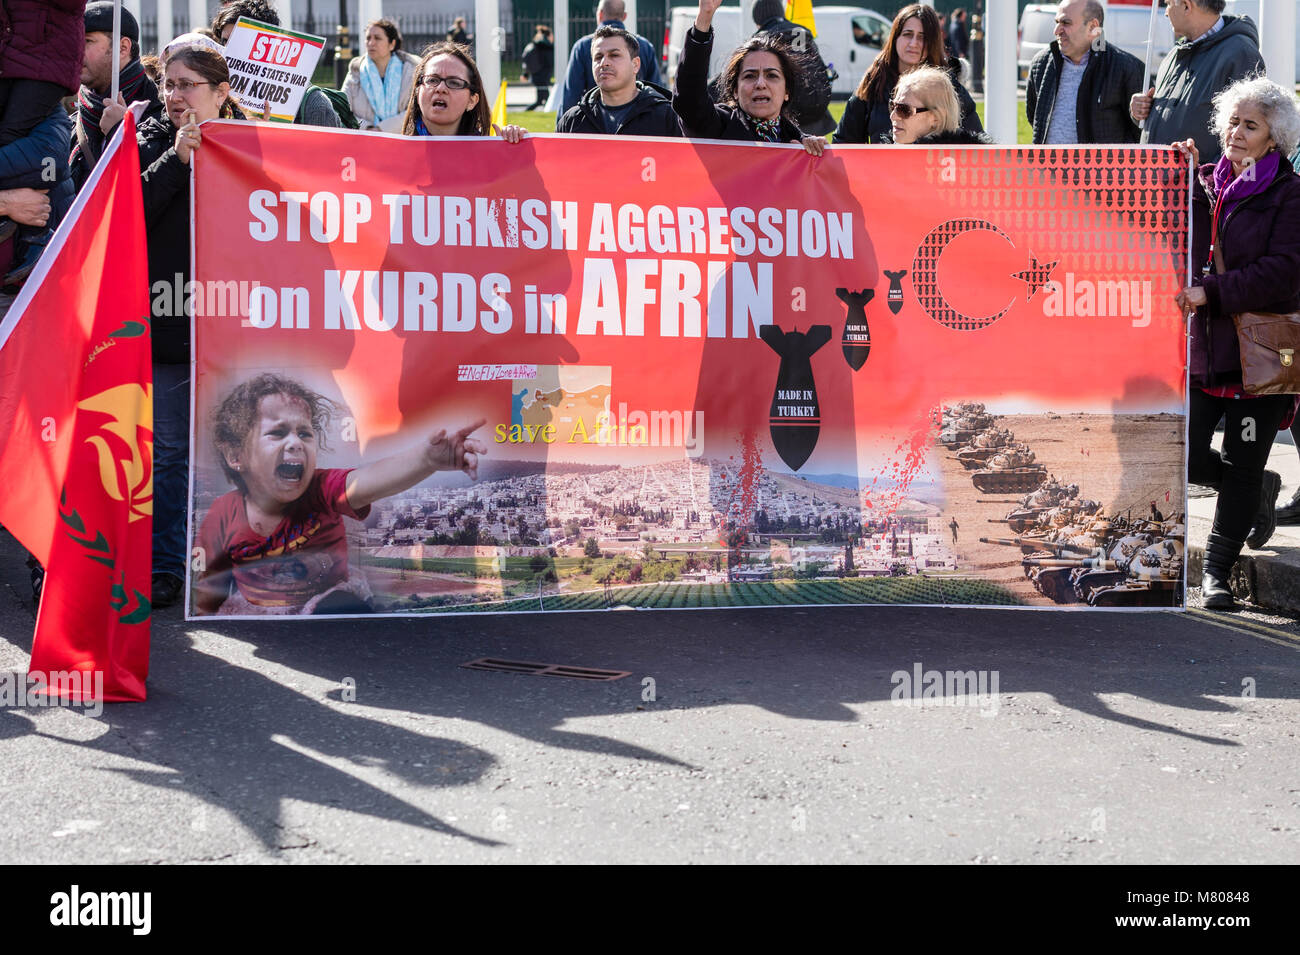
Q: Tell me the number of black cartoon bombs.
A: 3